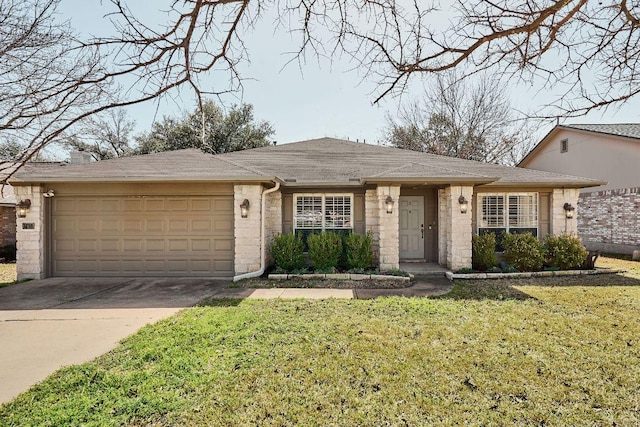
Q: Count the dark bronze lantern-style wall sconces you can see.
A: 5